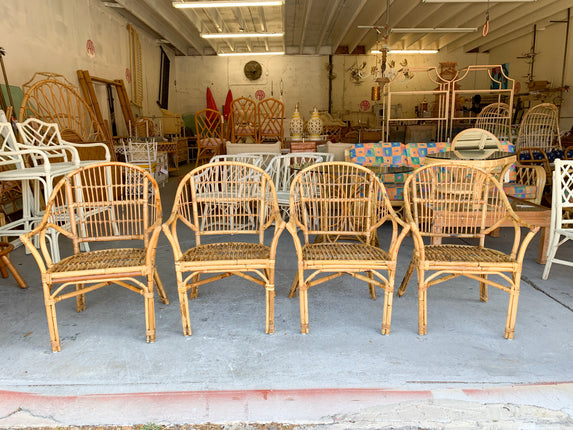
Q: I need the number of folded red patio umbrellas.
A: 2